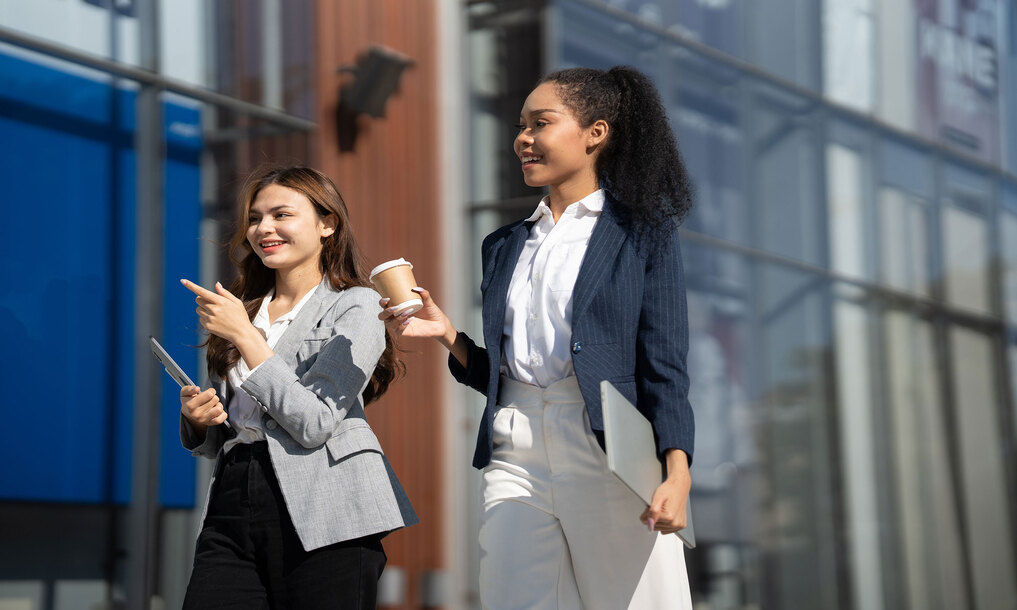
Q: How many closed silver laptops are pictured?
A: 1